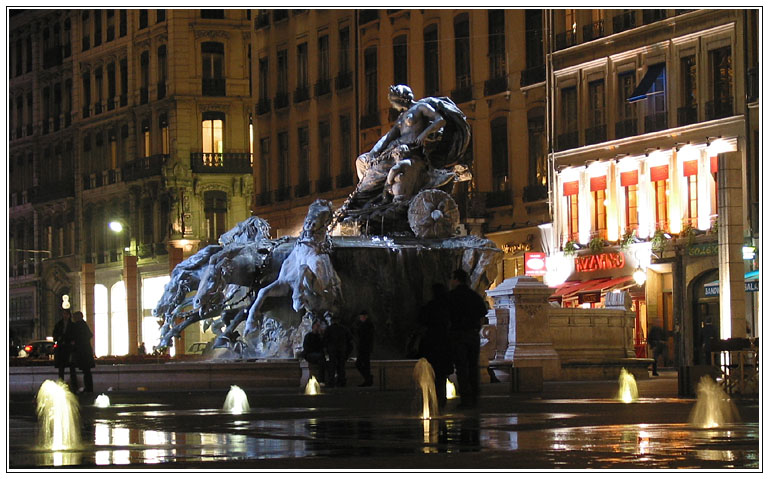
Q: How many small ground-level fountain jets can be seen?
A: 8